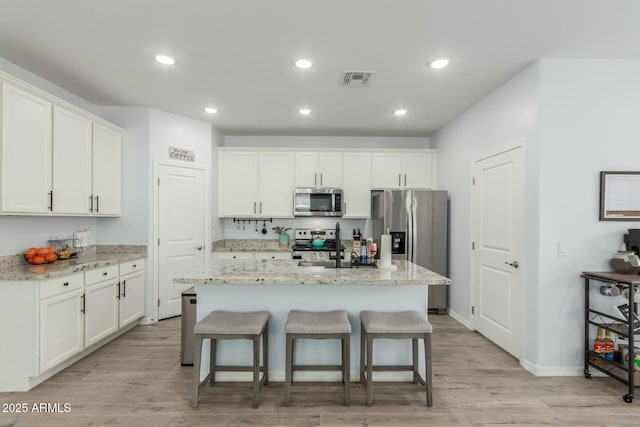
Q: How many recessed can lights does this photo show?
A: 6